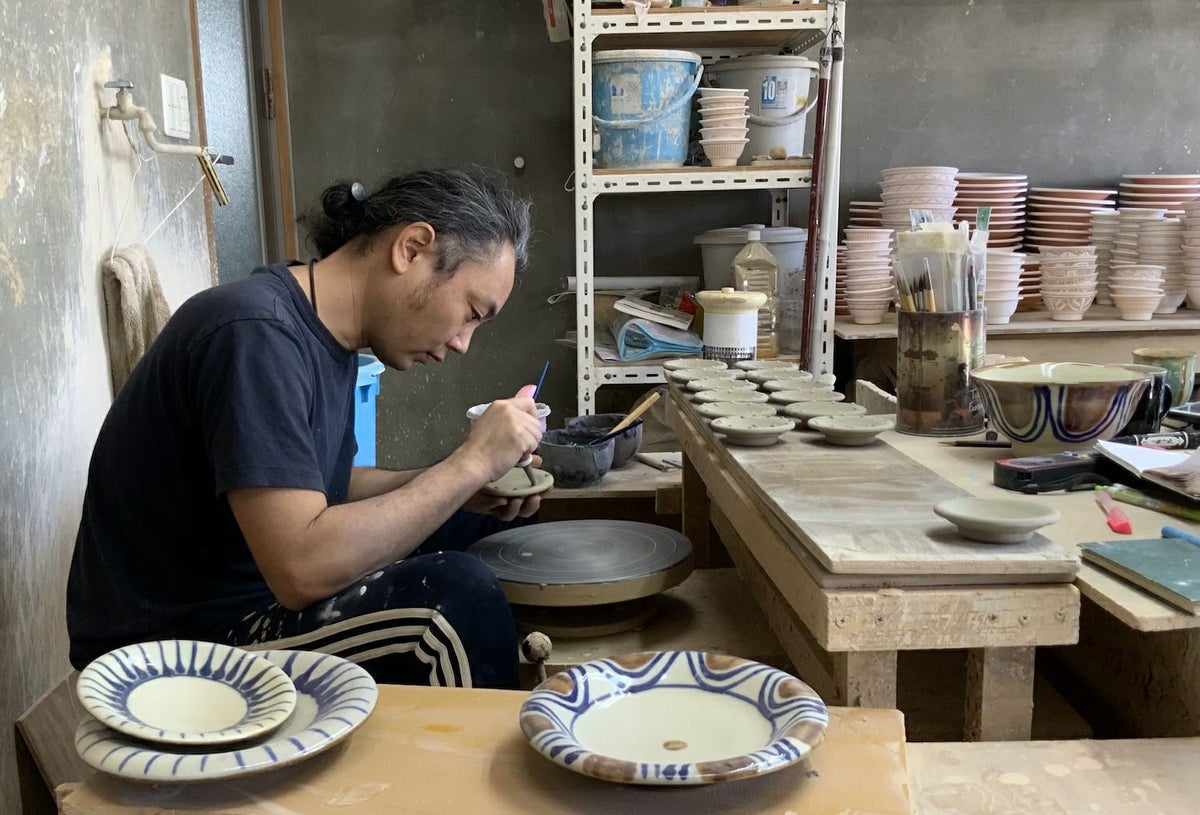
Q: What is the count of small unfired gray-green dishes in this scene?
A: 14